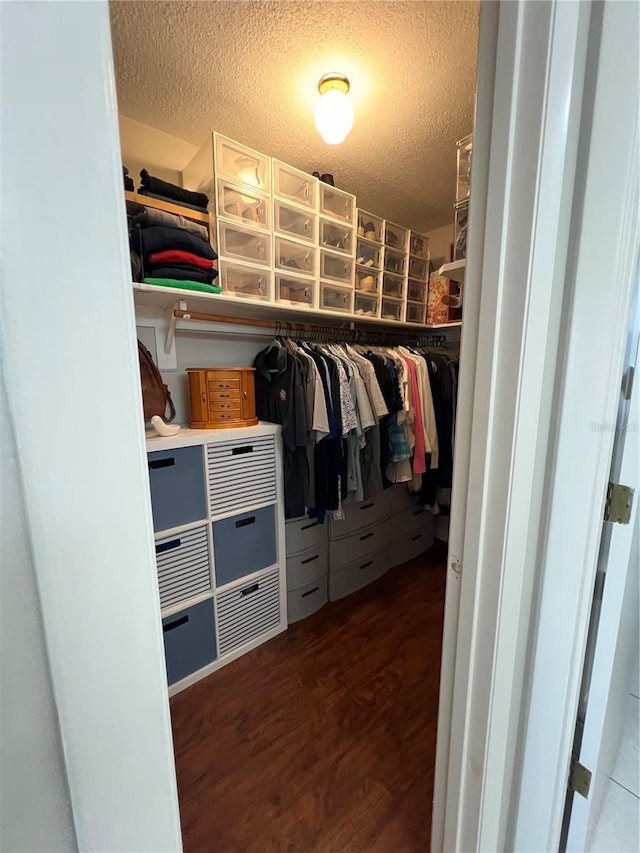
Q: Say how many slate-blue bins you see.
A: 3